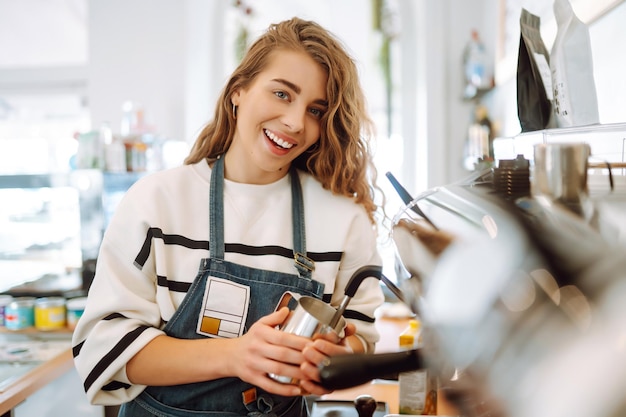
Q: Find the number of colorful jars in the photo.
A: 4